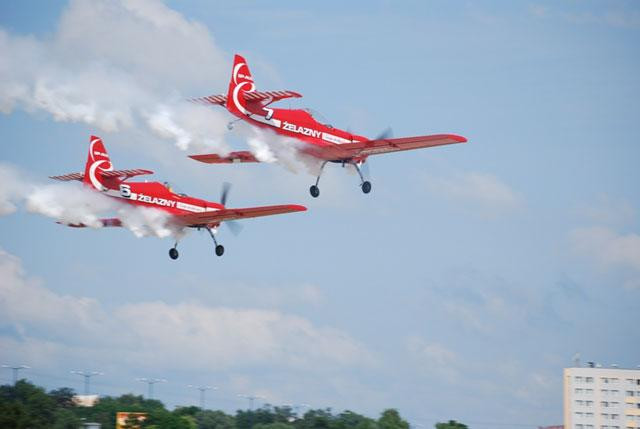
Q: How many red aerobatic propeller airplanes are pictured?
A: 2